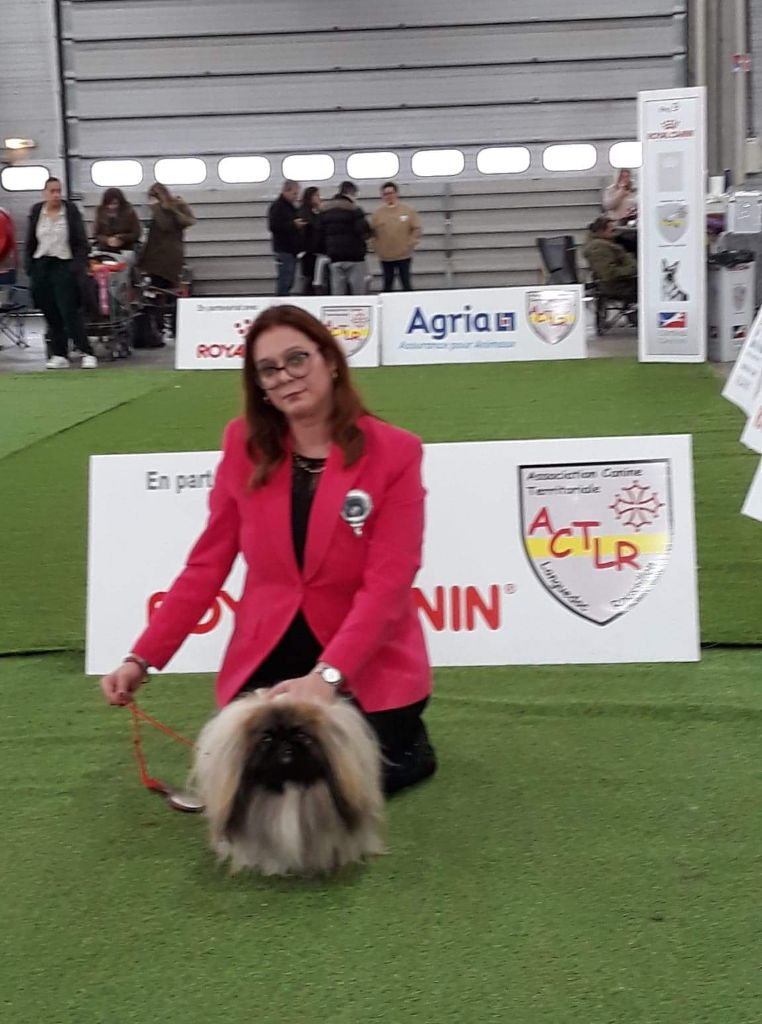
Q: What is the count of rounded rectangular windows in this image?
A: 10